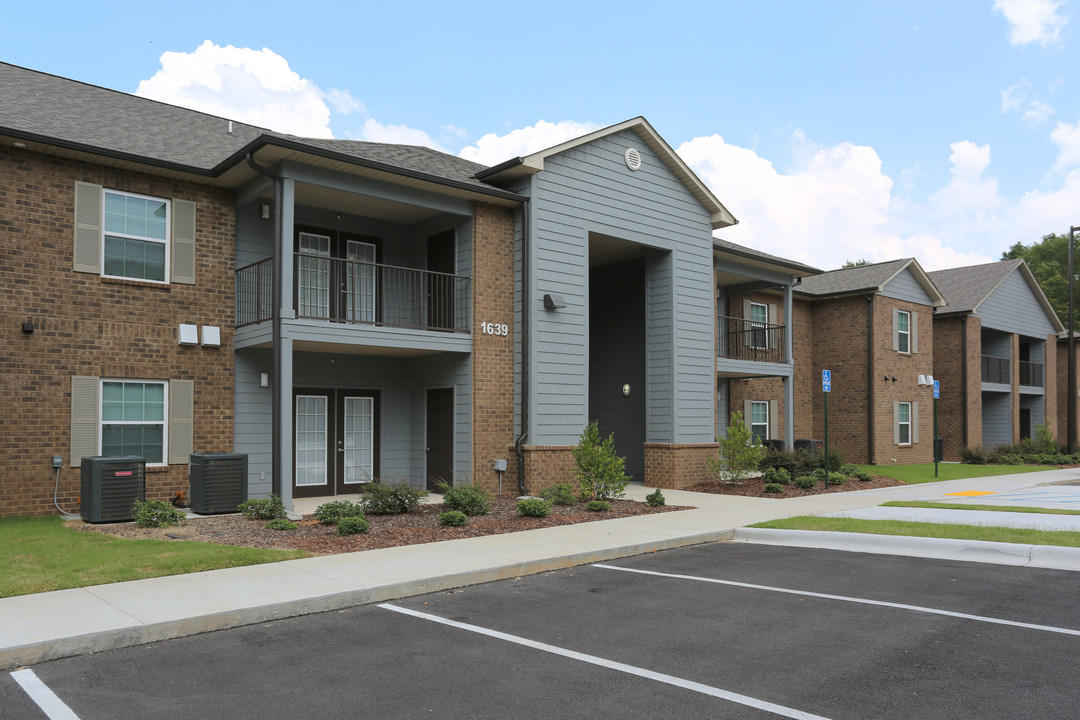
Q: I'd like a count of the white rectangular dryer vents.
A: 4